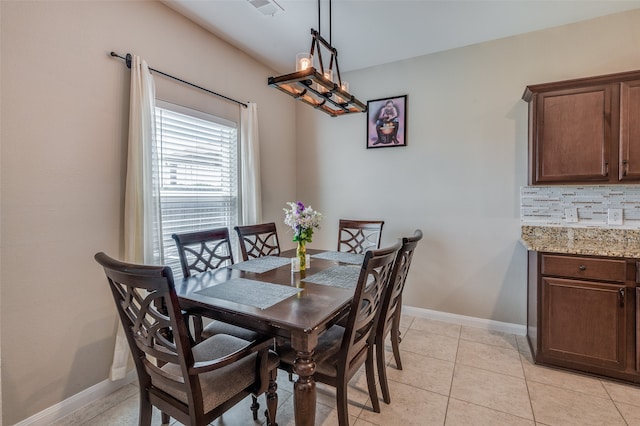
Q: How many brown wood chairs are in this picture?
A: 6